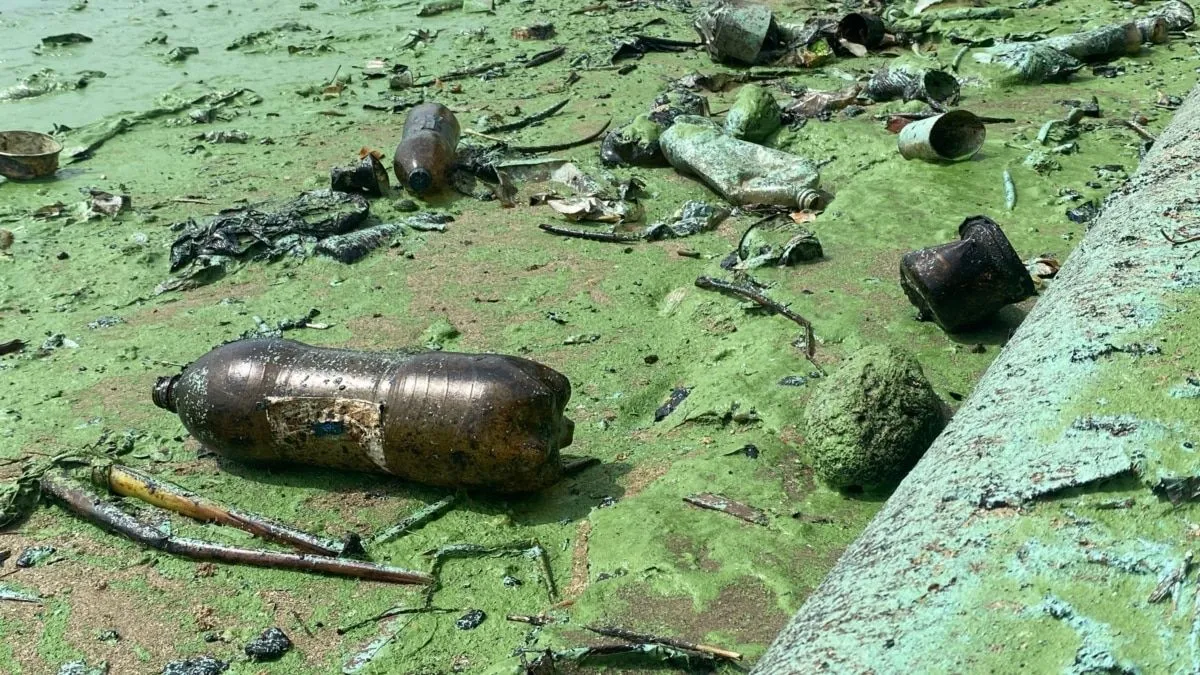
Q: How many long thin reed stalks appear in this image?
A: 2